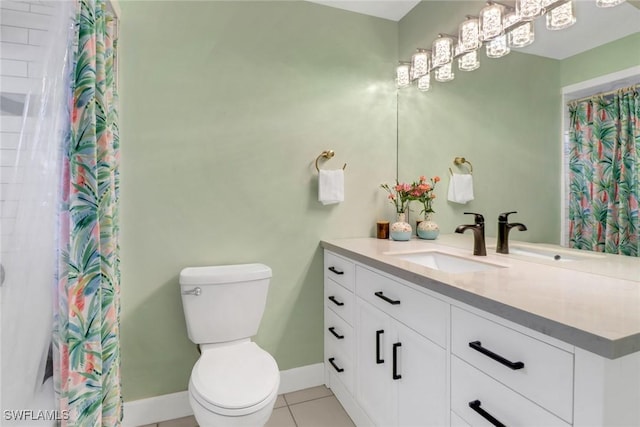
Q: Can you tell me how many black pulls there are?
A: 9